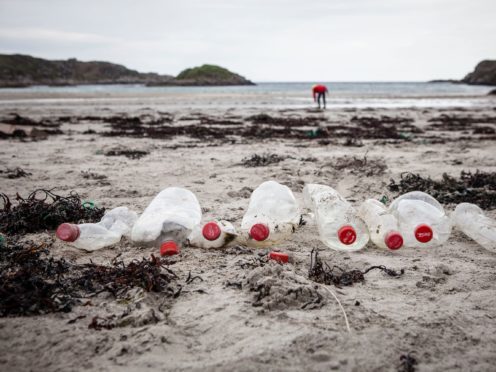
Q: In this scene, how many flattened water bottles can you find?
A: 8